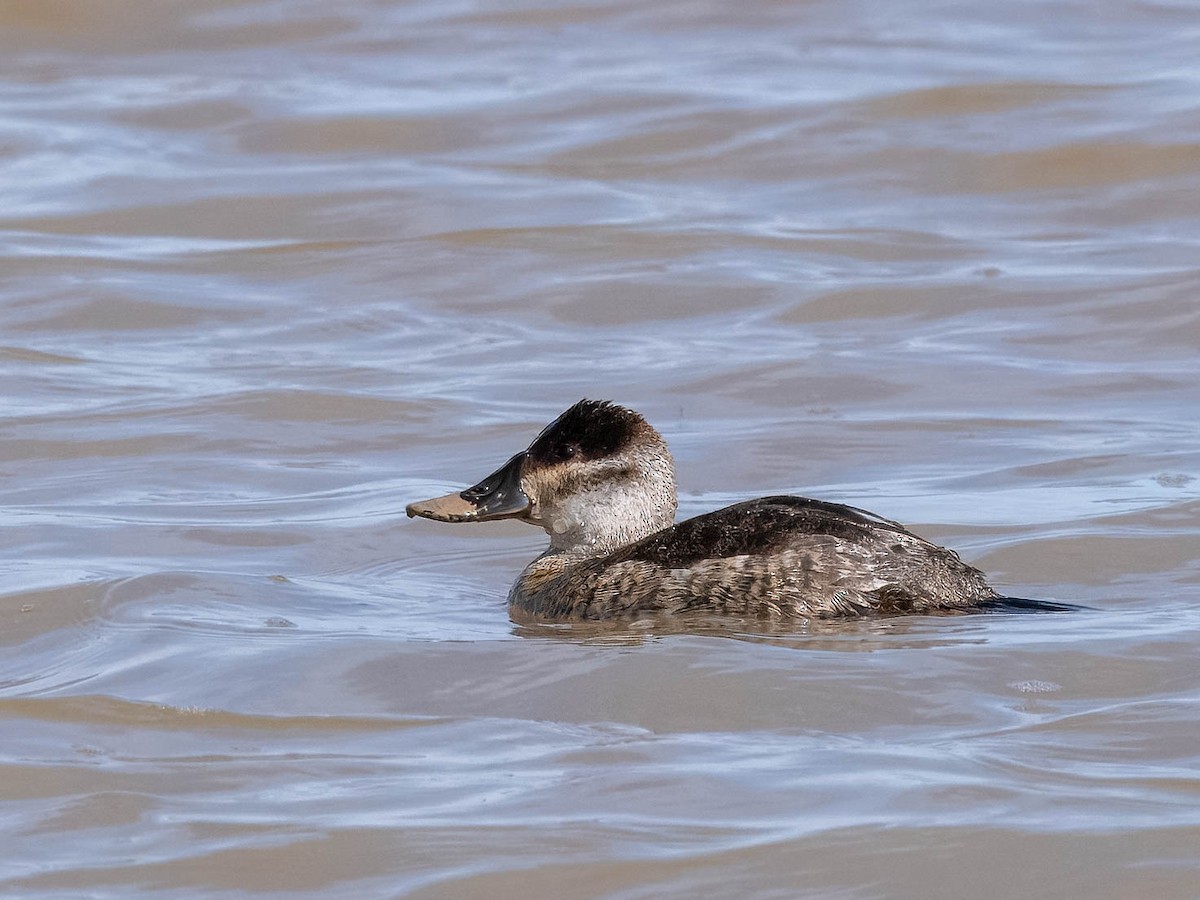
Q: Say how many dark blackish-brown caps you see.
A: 1